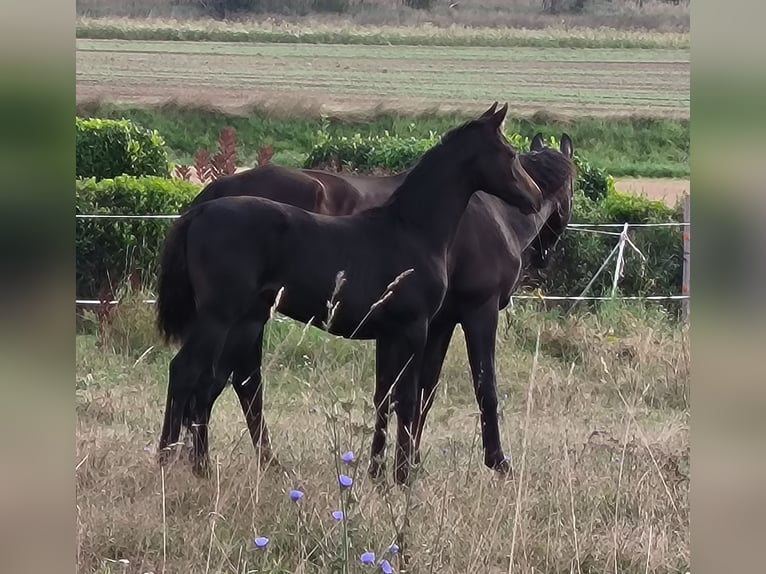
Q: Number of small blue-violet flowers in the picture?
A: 8